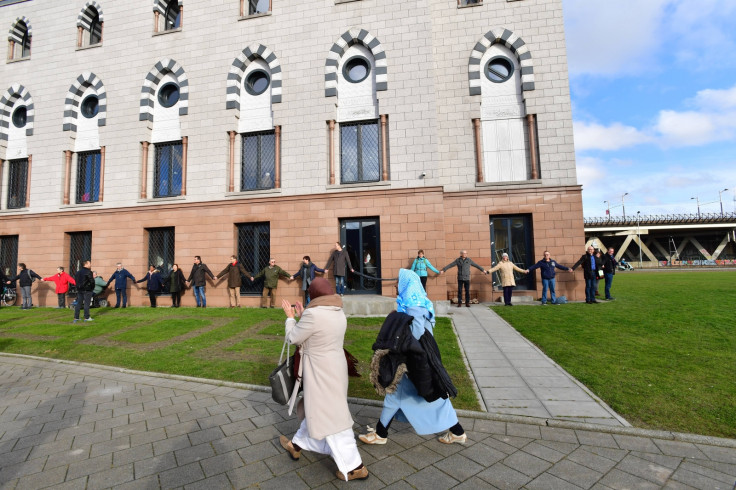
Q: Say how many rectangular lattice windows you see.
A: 9